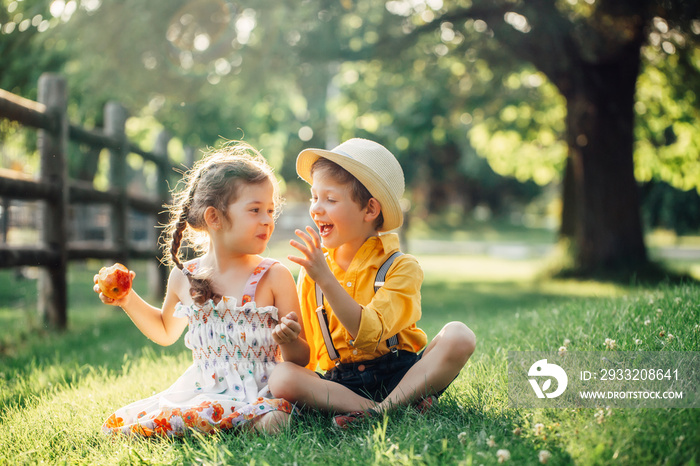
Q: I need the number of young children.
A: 2